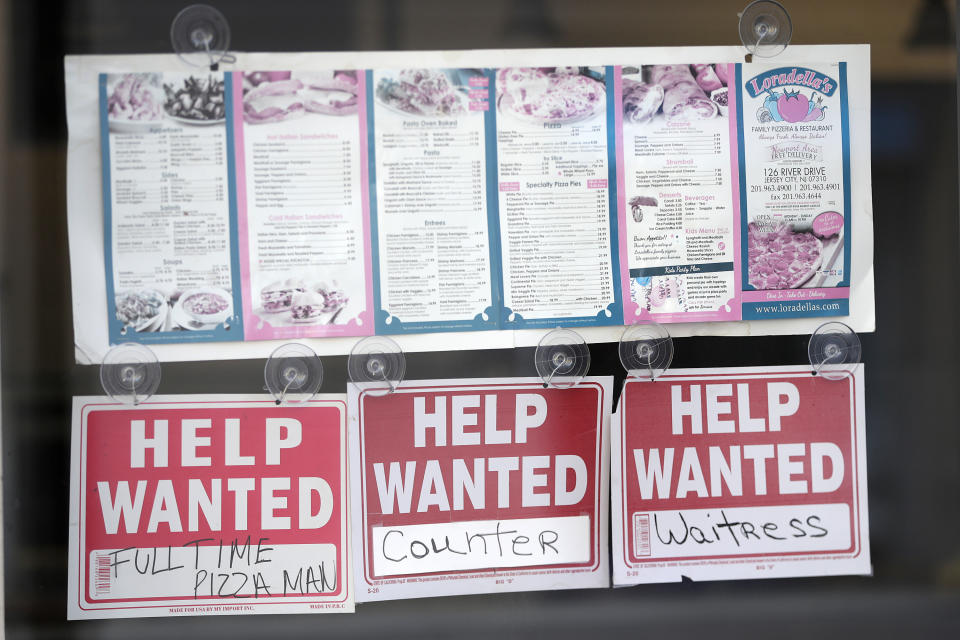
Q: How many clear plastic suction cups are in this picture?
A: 8